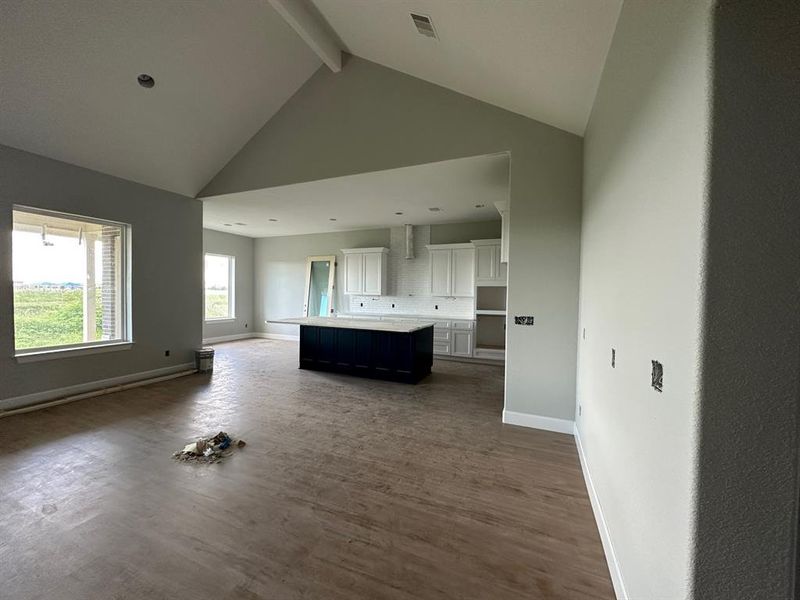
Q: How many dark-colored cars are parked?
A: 0